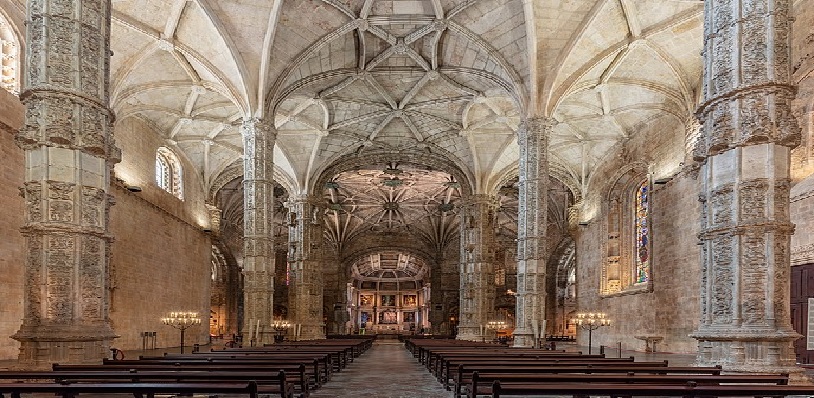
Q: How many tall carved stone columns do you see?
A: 6